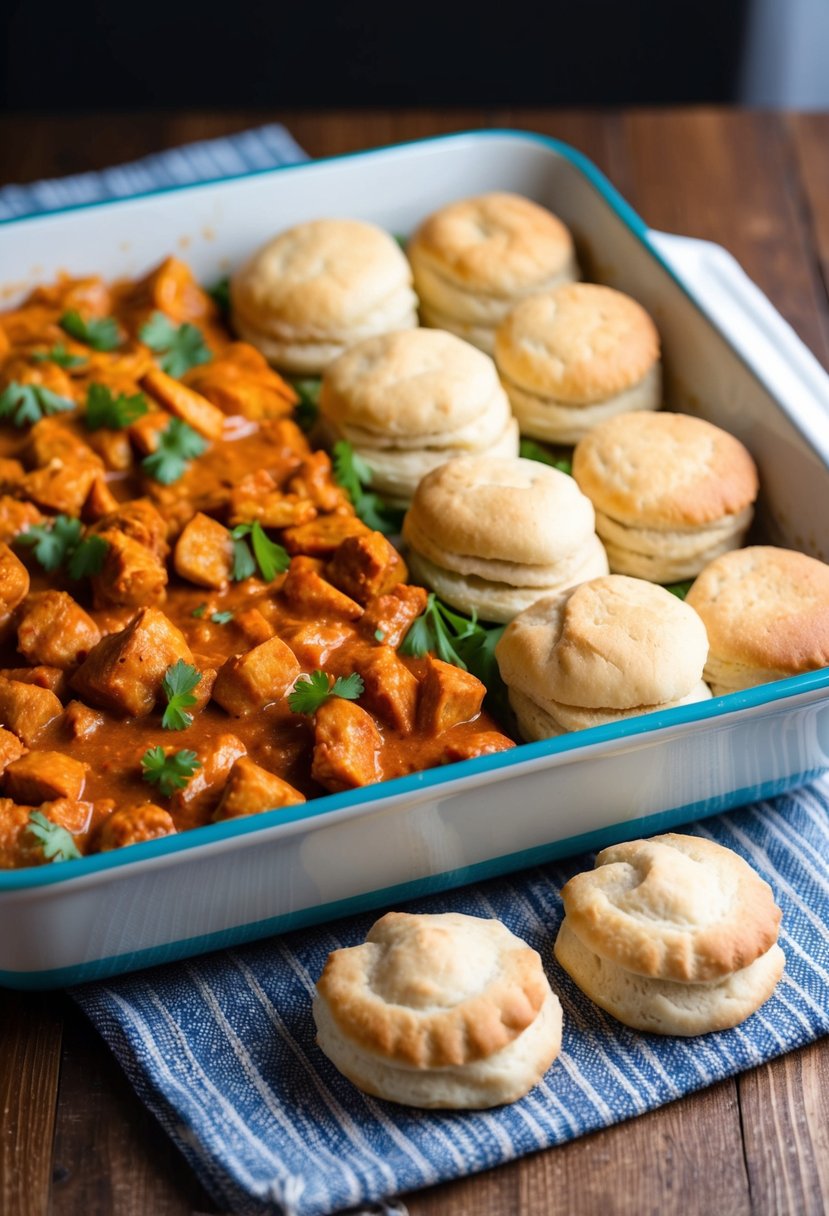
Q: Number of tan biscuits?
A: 10